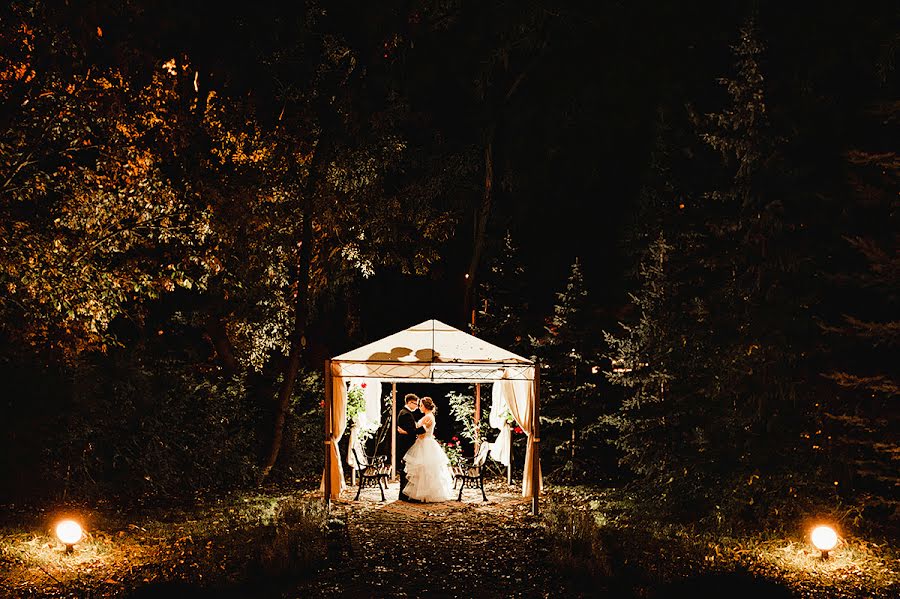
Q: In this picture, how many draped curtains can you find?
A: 4